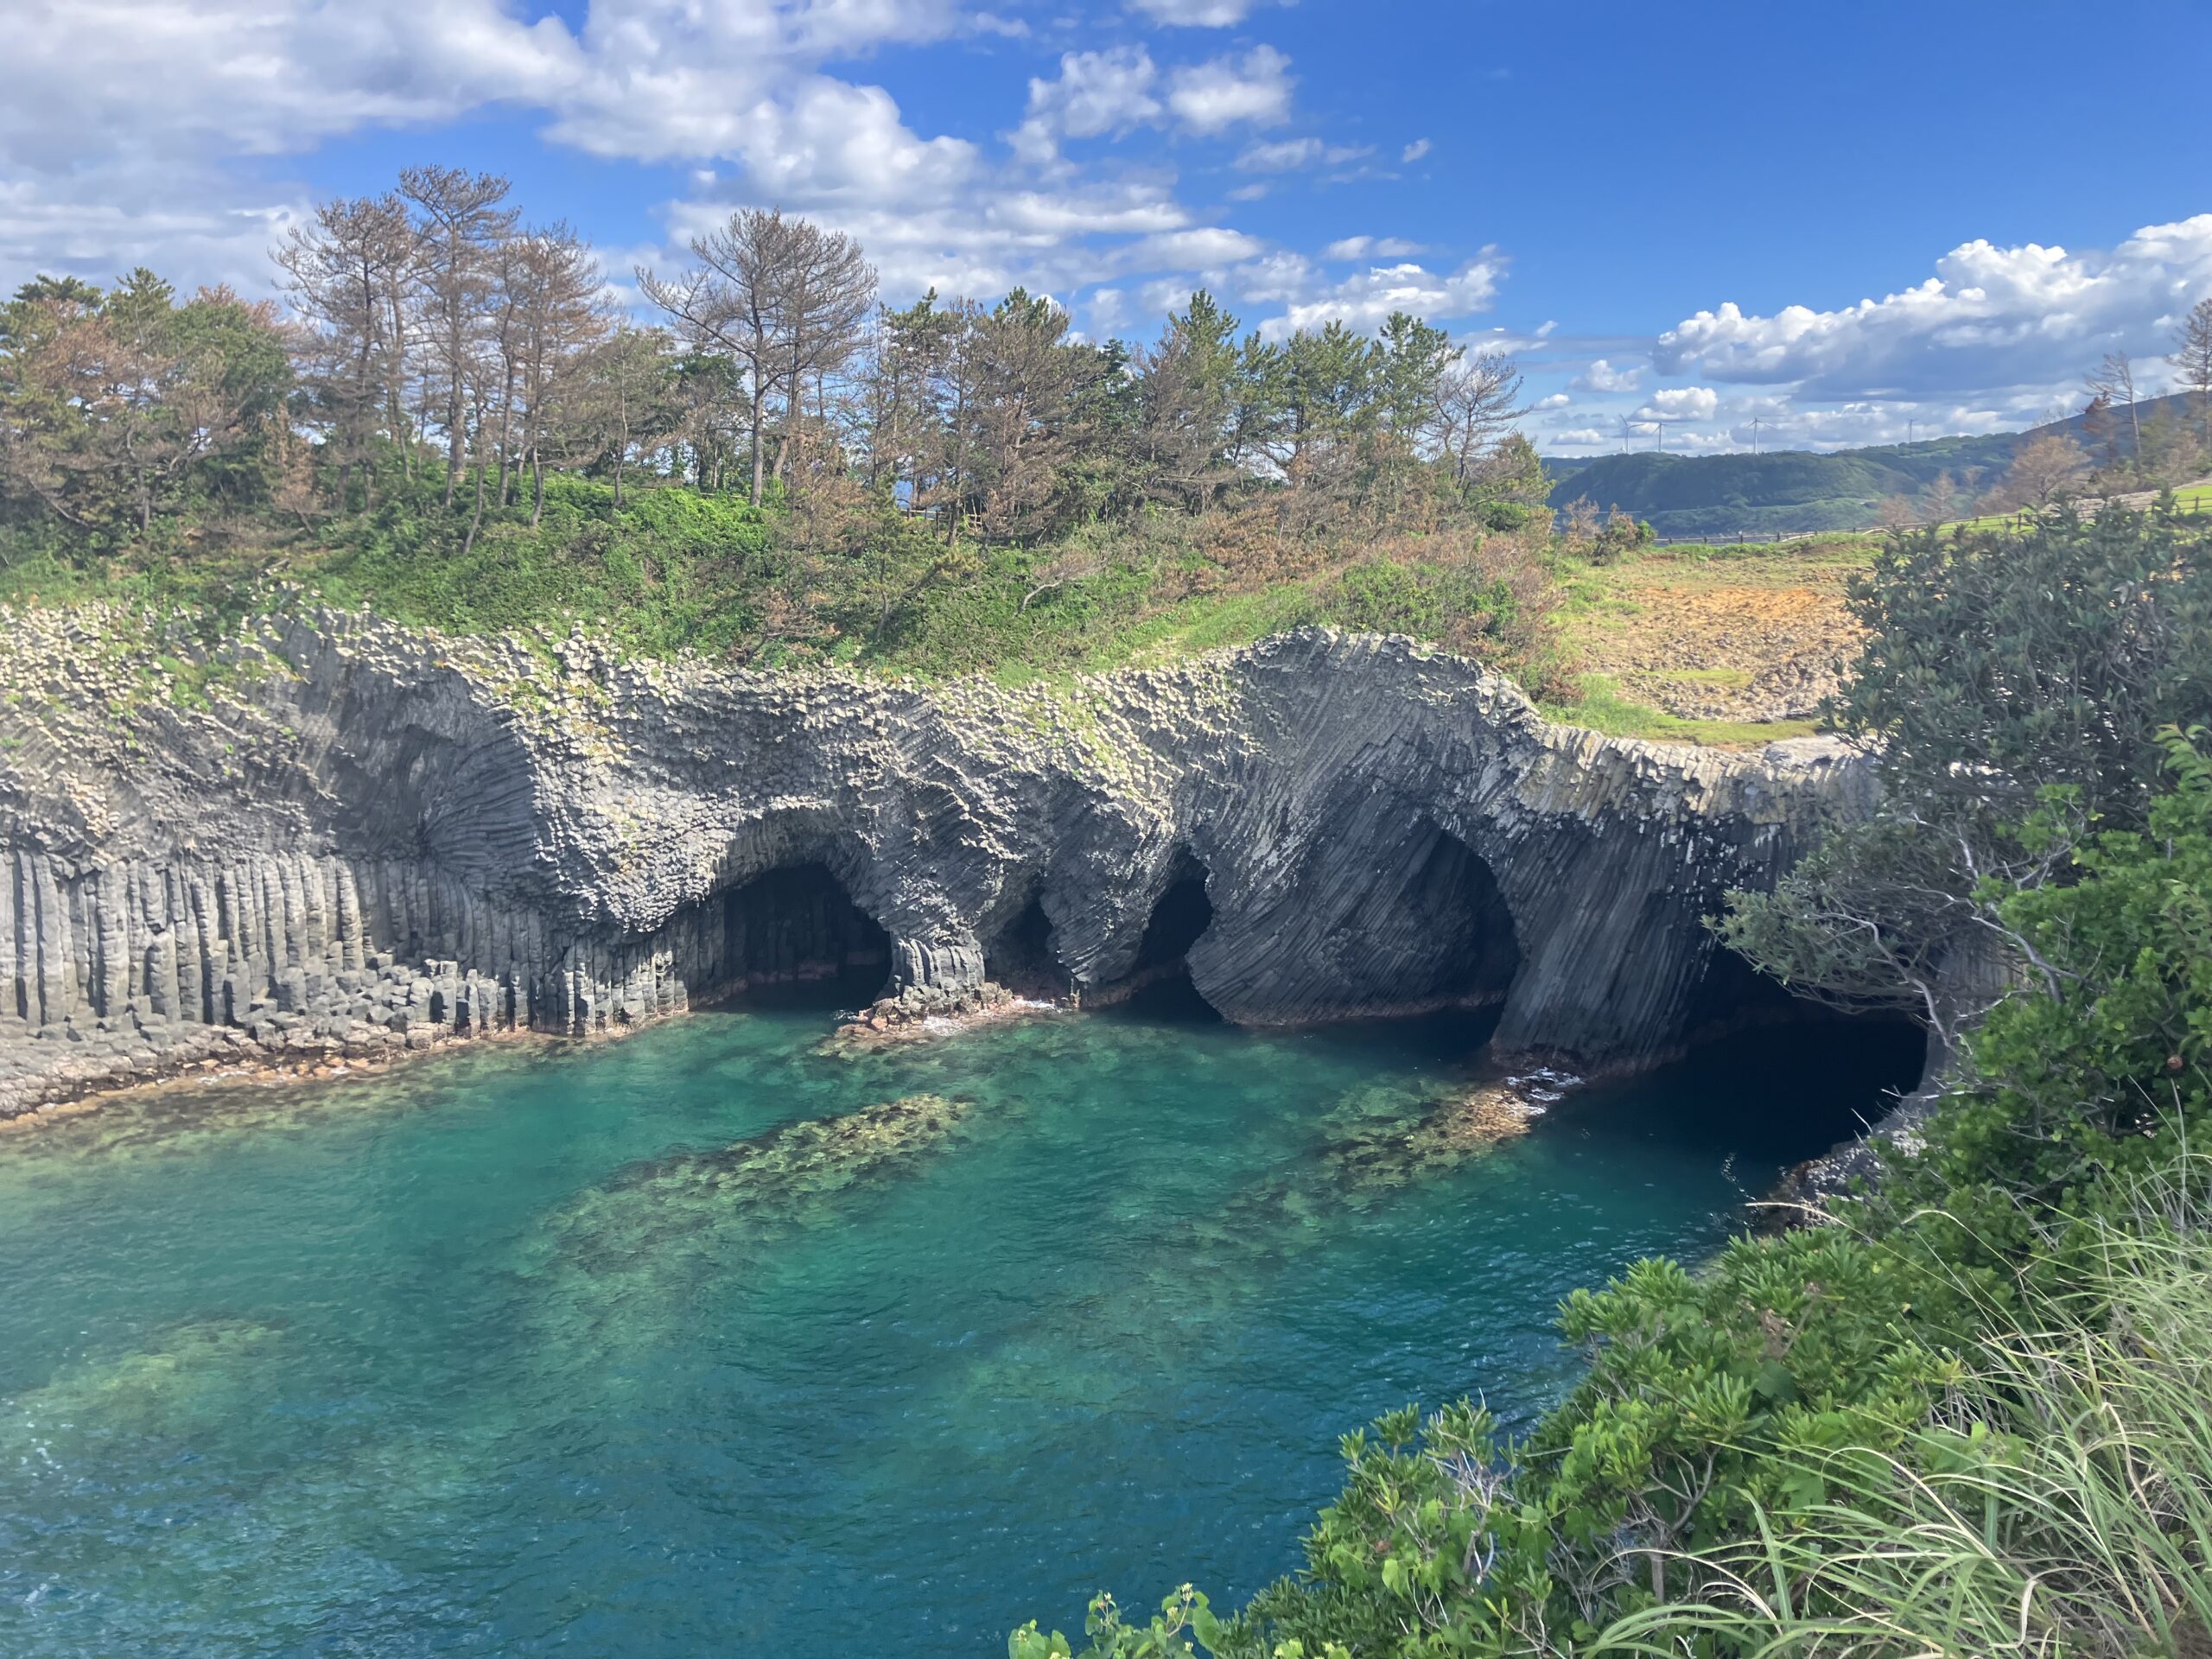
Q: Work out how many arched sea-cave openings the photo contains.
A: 5